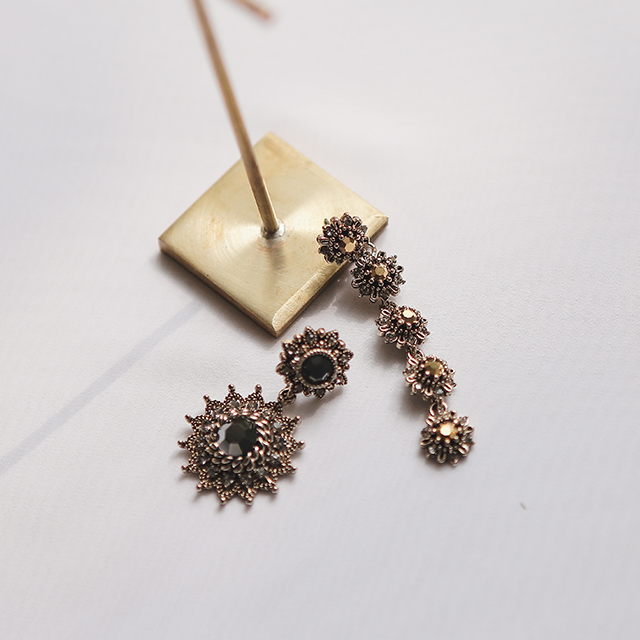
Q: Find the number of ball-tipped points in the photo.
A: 13